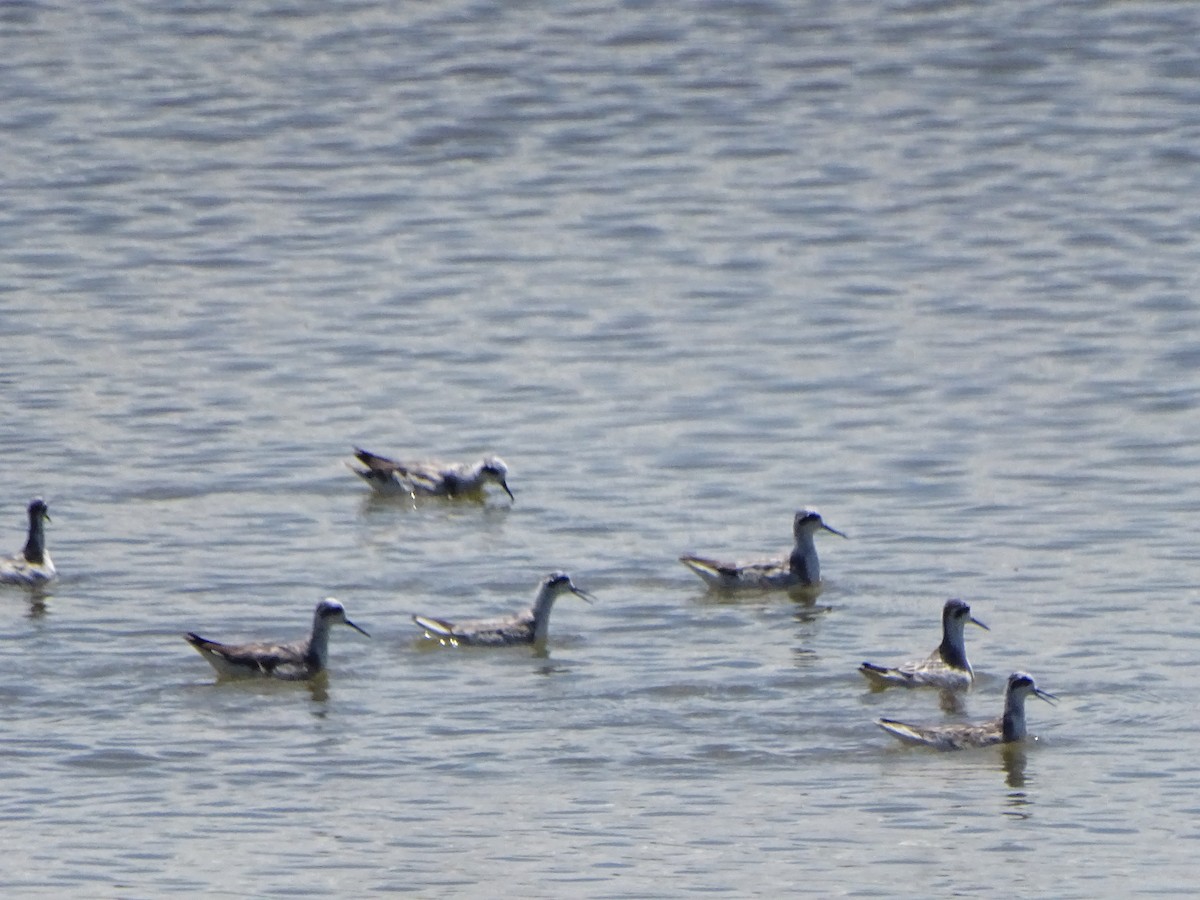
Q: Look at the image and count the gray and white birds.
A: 7